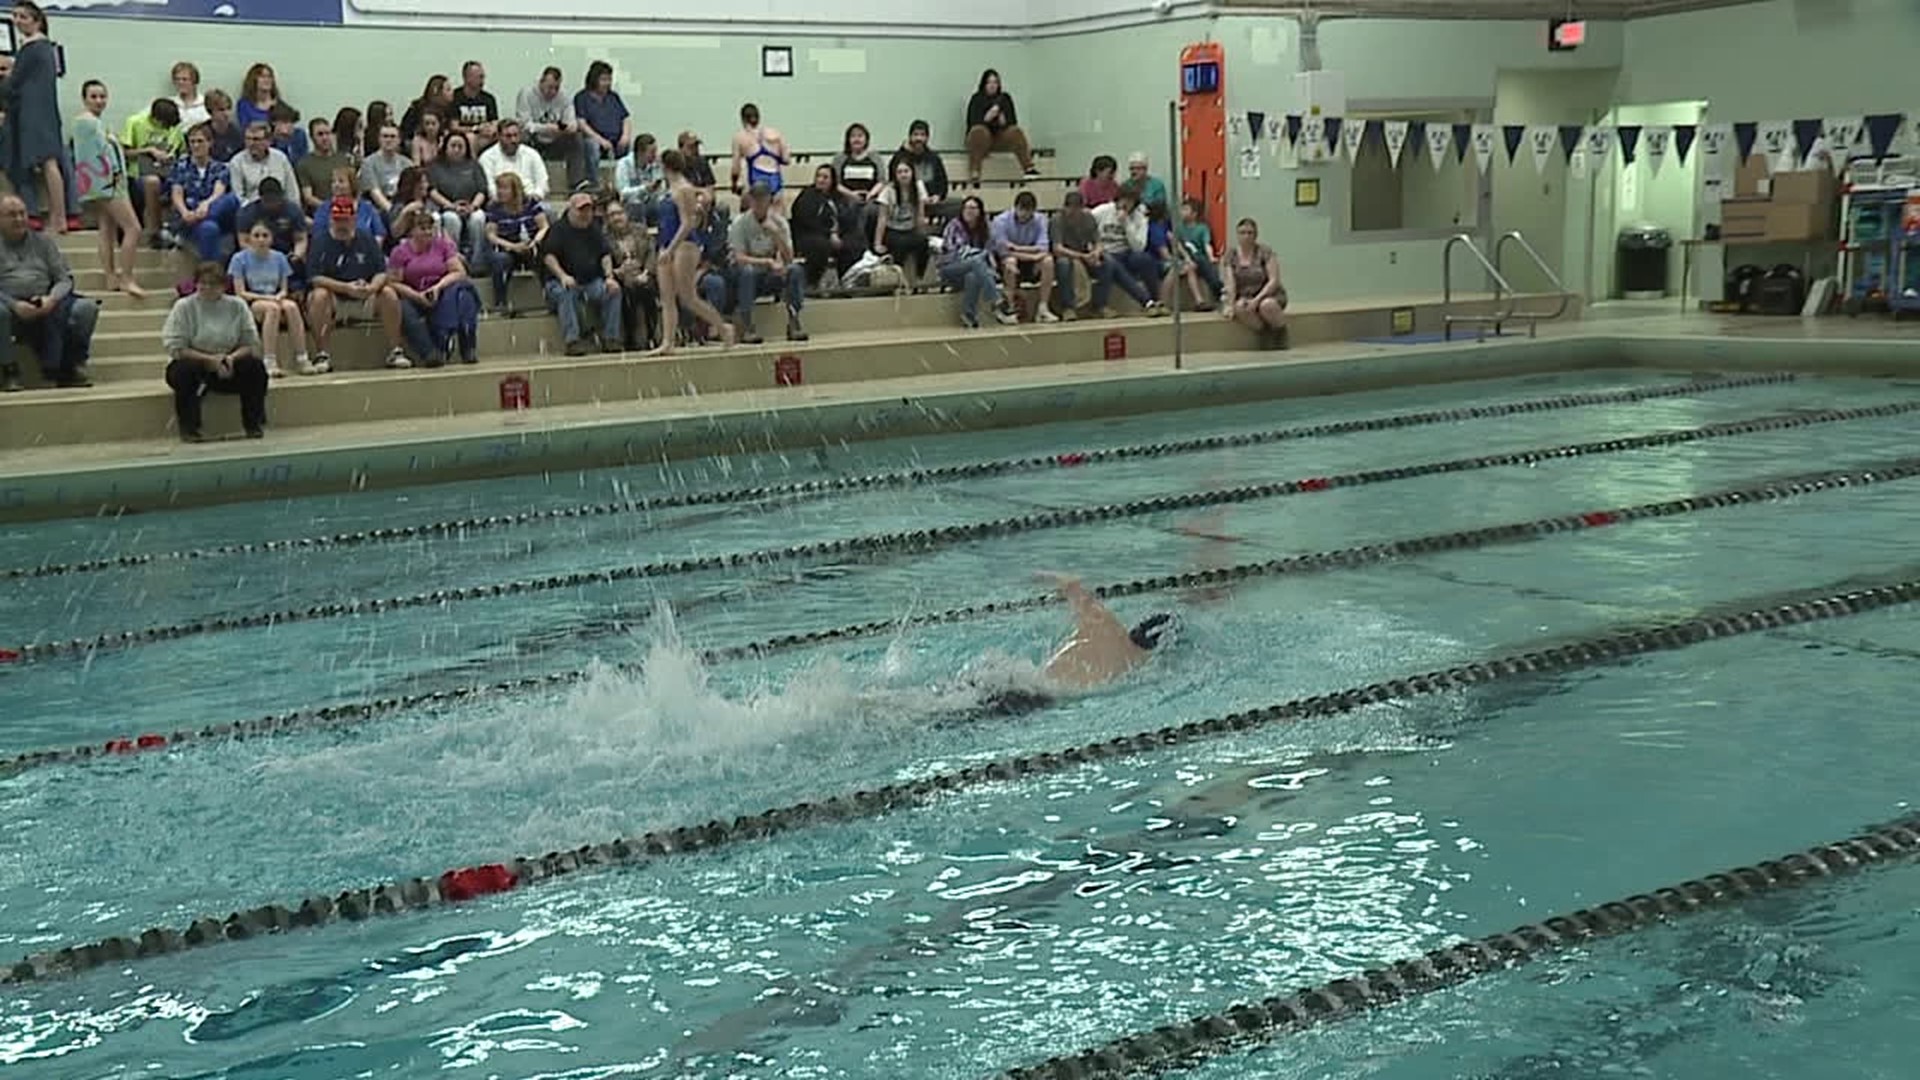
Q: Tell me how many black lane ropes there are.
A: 5